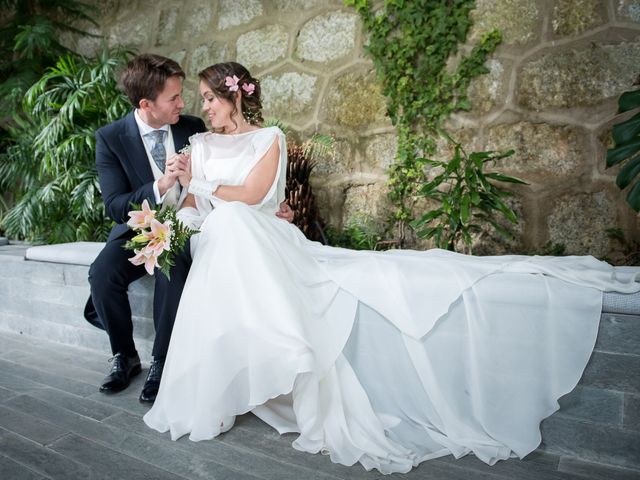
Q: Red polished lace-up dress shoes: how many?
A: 0